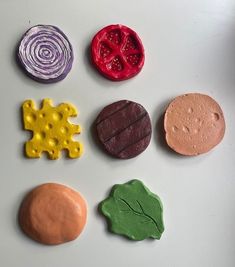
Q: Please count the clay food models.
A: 7